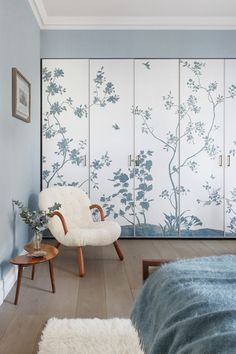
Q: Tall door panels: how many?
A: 5